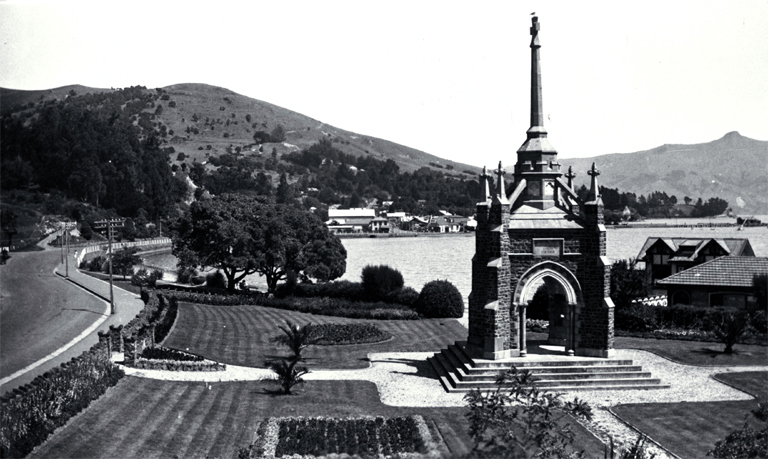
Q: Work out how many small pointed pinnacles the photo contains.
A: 4